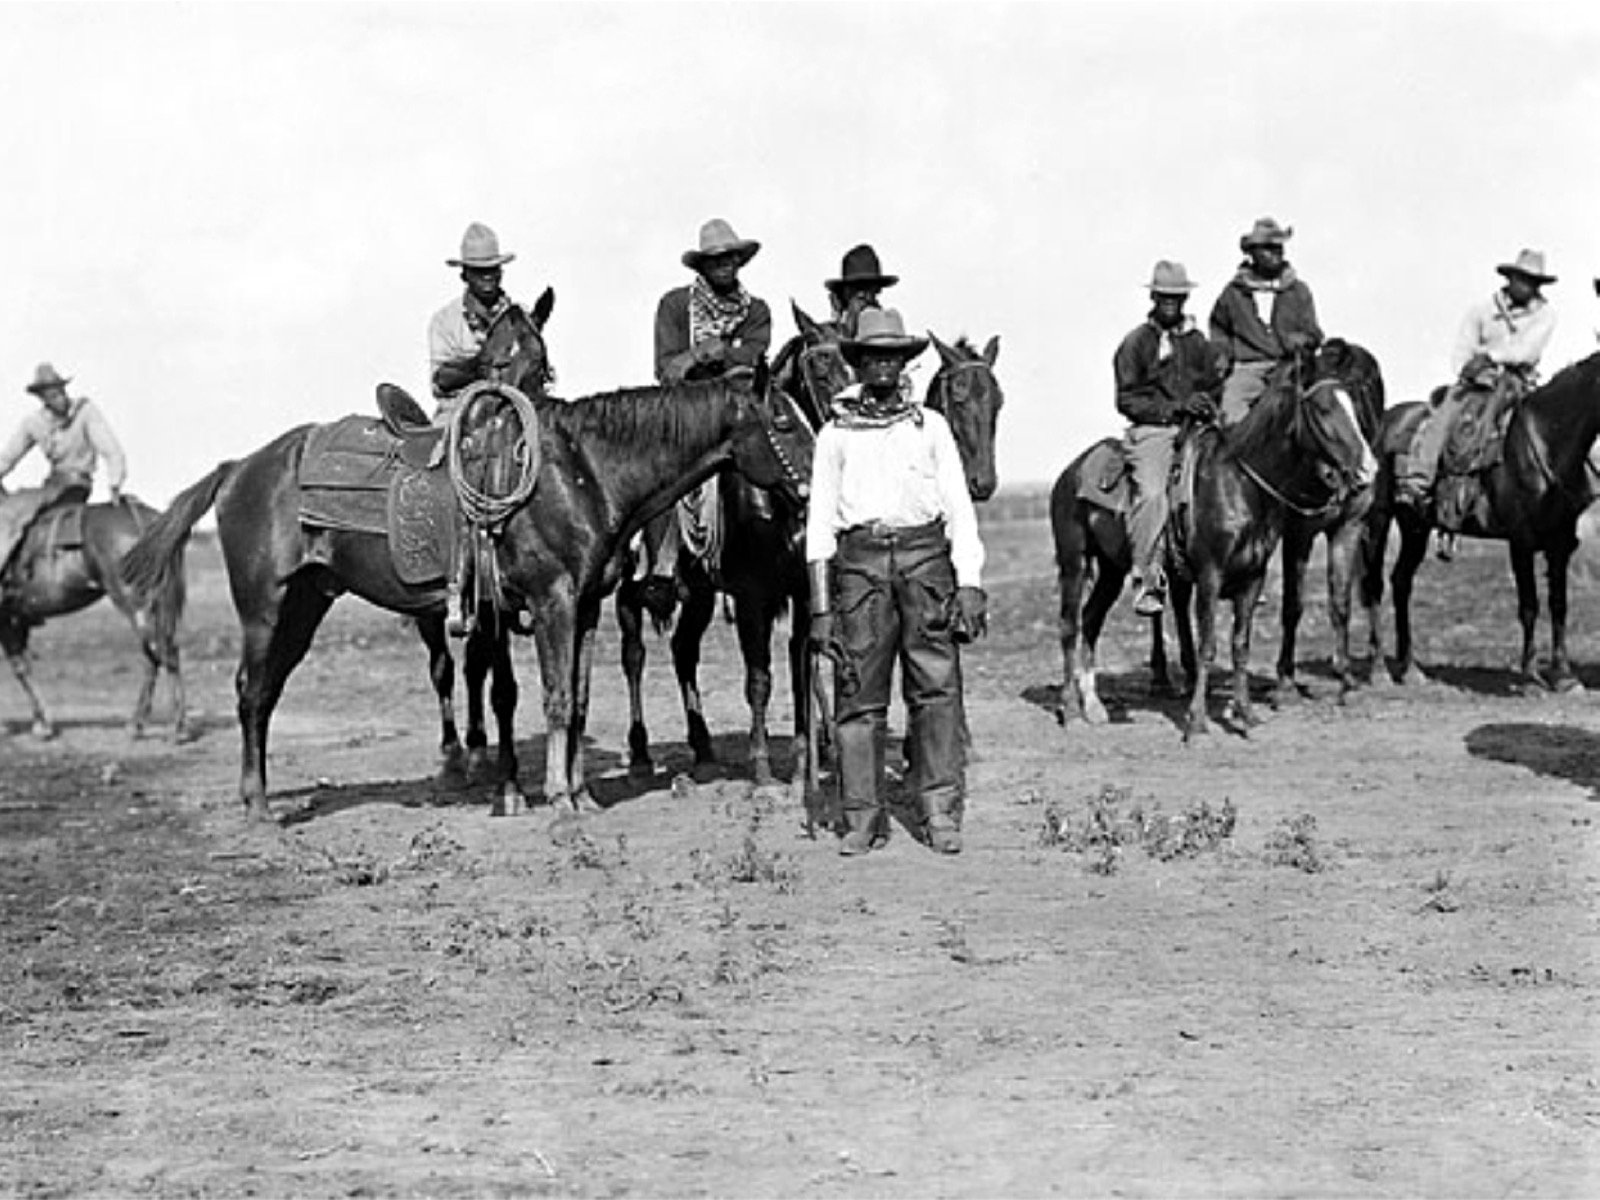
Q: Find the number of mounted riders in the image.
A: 7